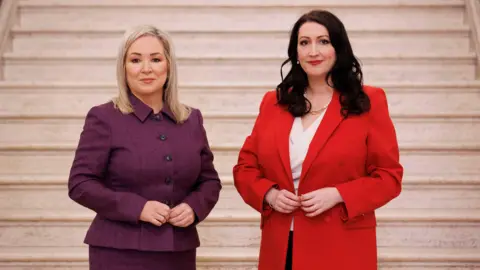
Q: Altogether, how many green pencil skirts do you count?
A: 0